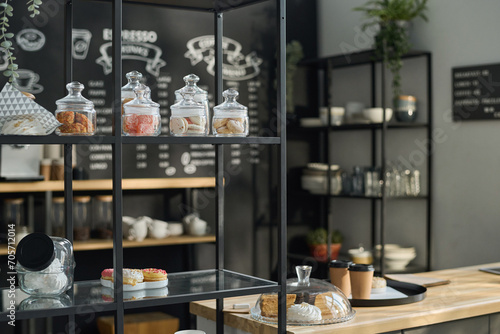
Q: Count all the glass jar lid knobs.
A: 6